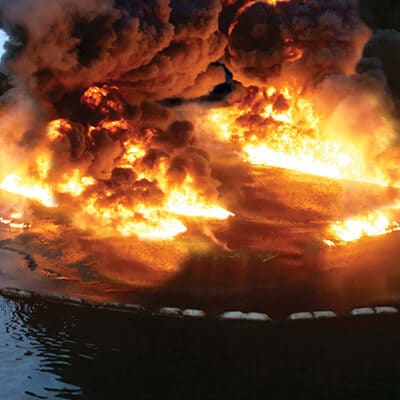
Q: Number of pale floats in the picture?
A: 14